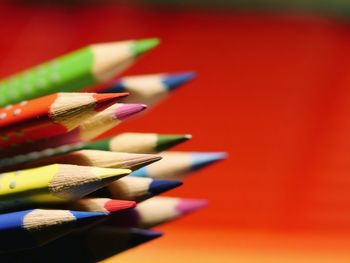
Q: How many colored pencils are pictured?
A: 13